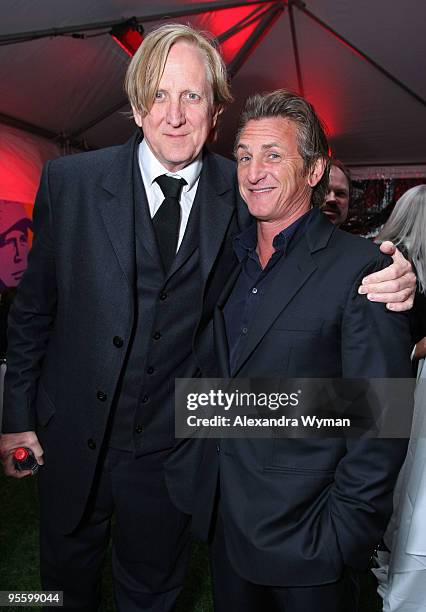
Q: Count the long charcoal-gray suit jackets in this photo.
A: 1